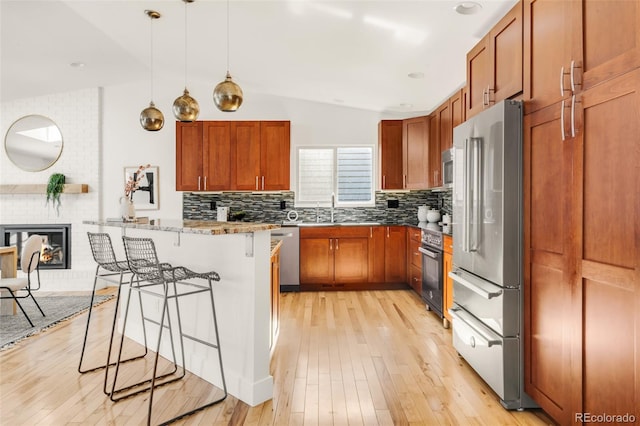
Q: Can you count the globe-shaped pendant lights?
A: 3